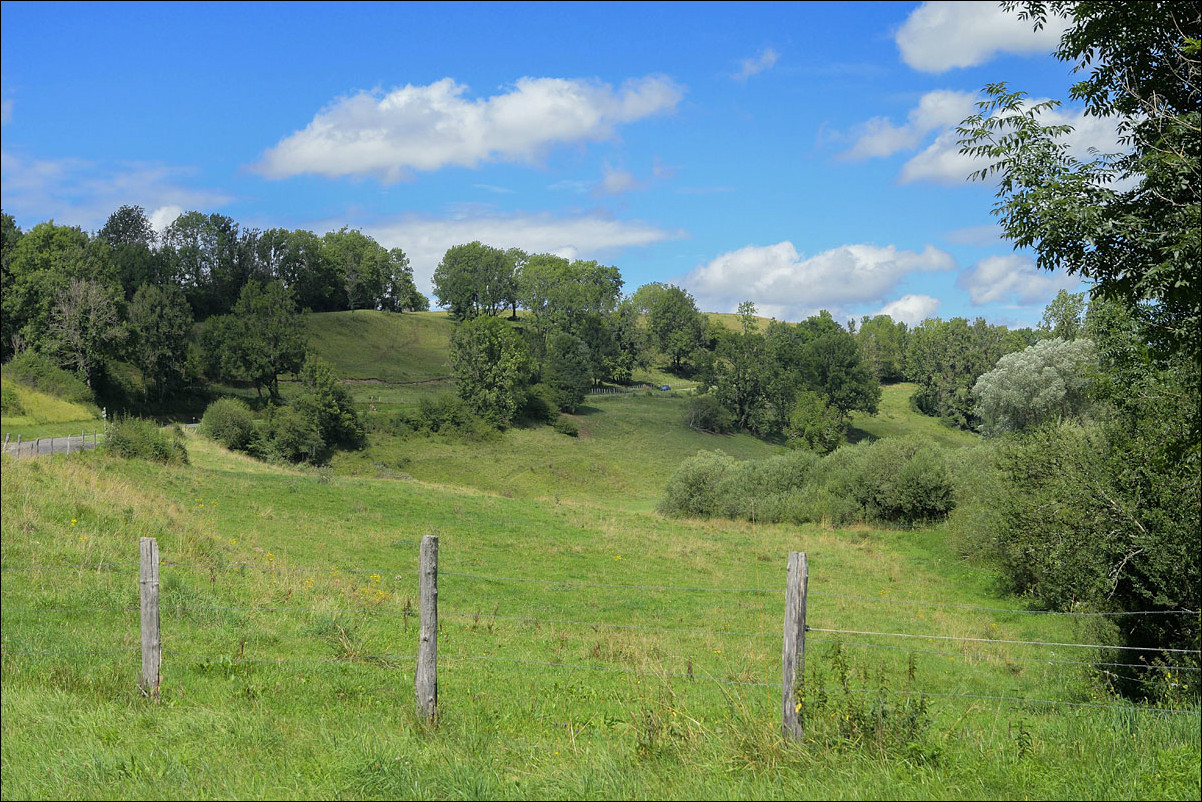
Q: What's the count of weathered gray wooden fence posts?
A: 3